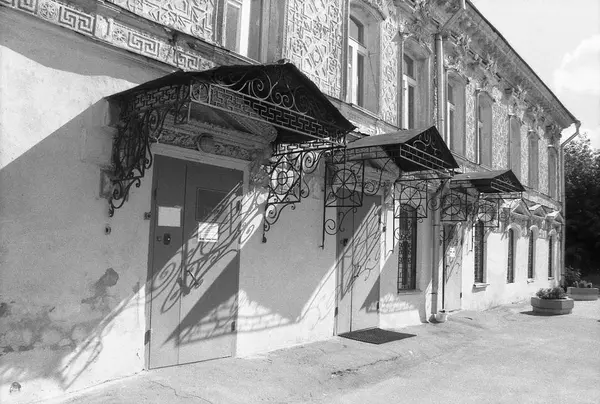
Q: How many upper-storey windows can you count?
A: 8